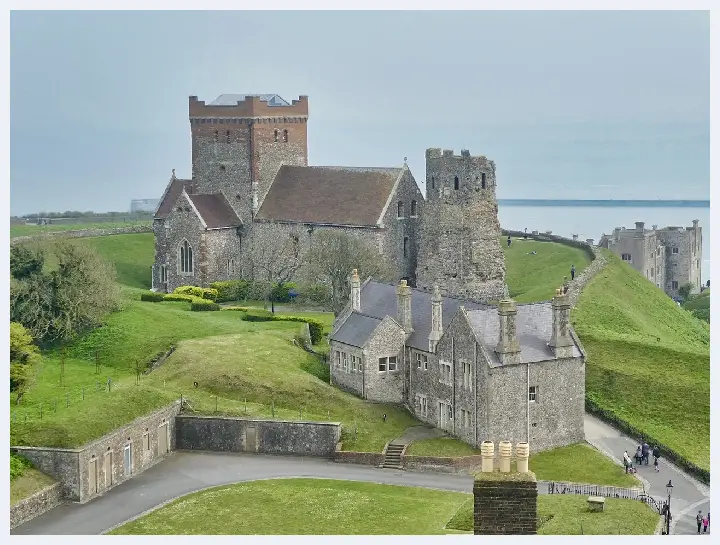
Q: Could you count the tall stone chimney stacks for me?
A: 5